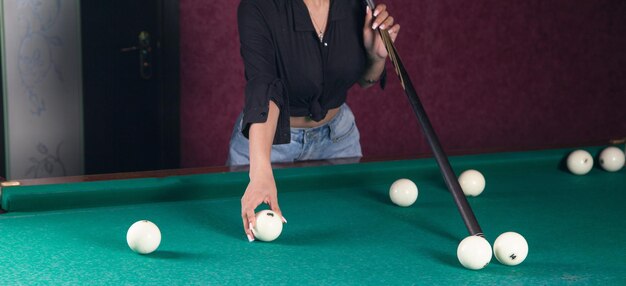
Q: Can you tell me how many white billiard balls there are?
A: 8